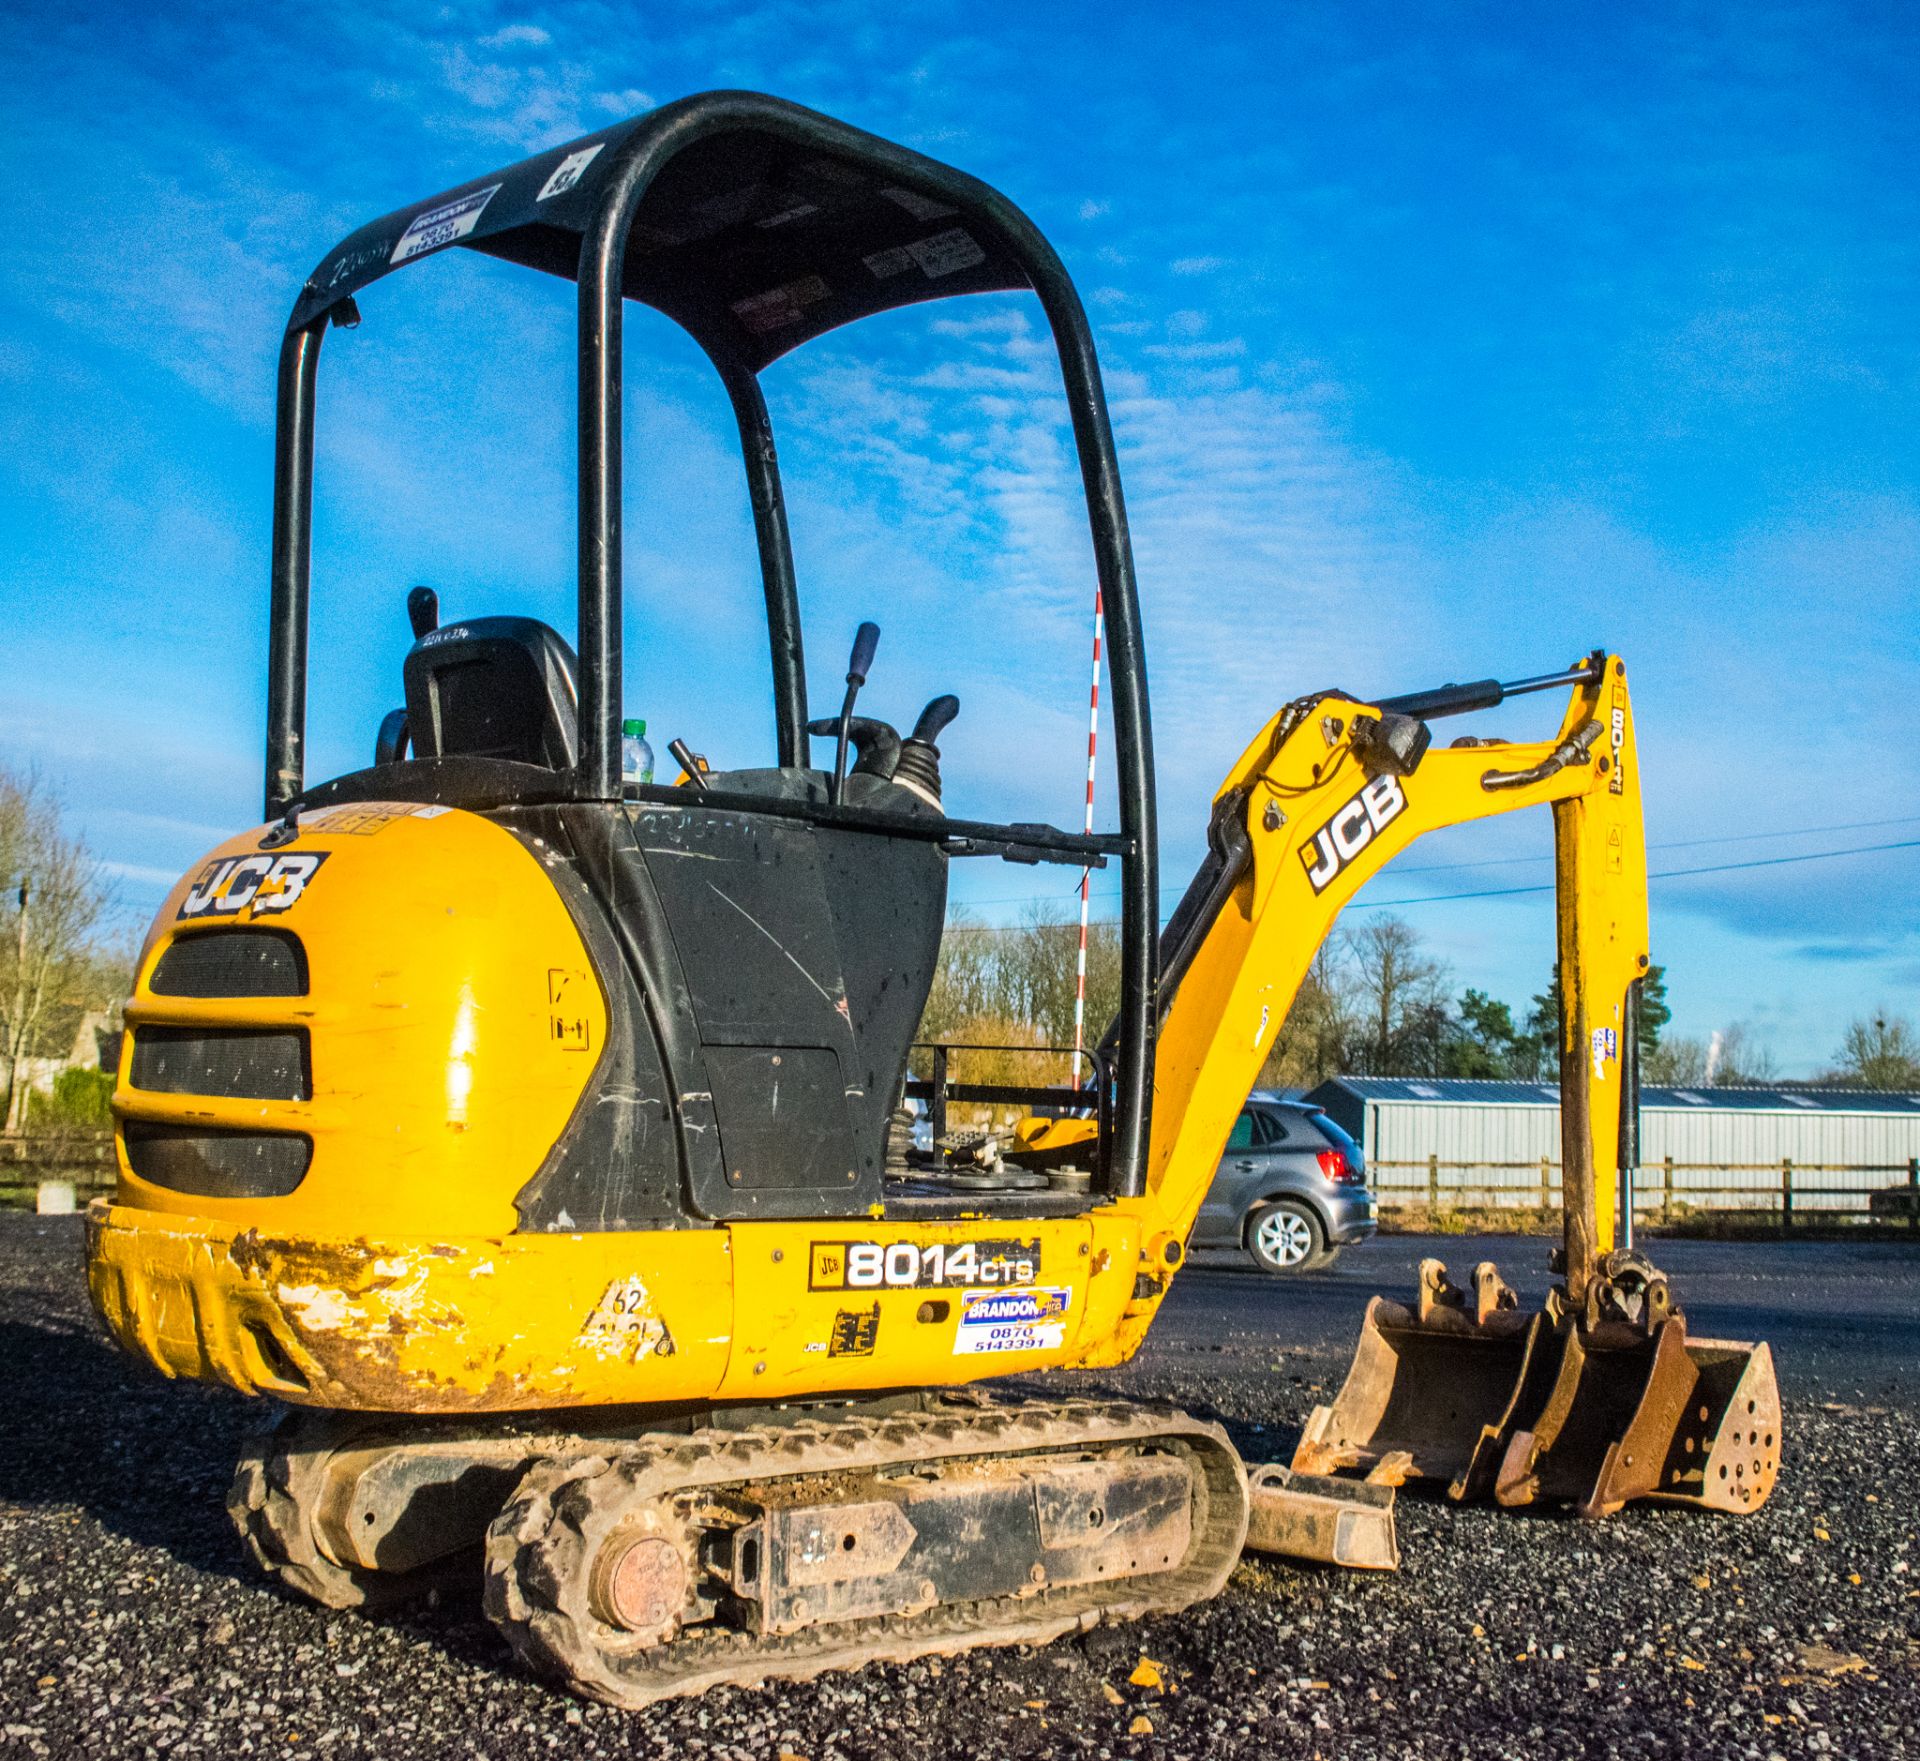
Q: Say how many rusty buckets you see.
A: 3